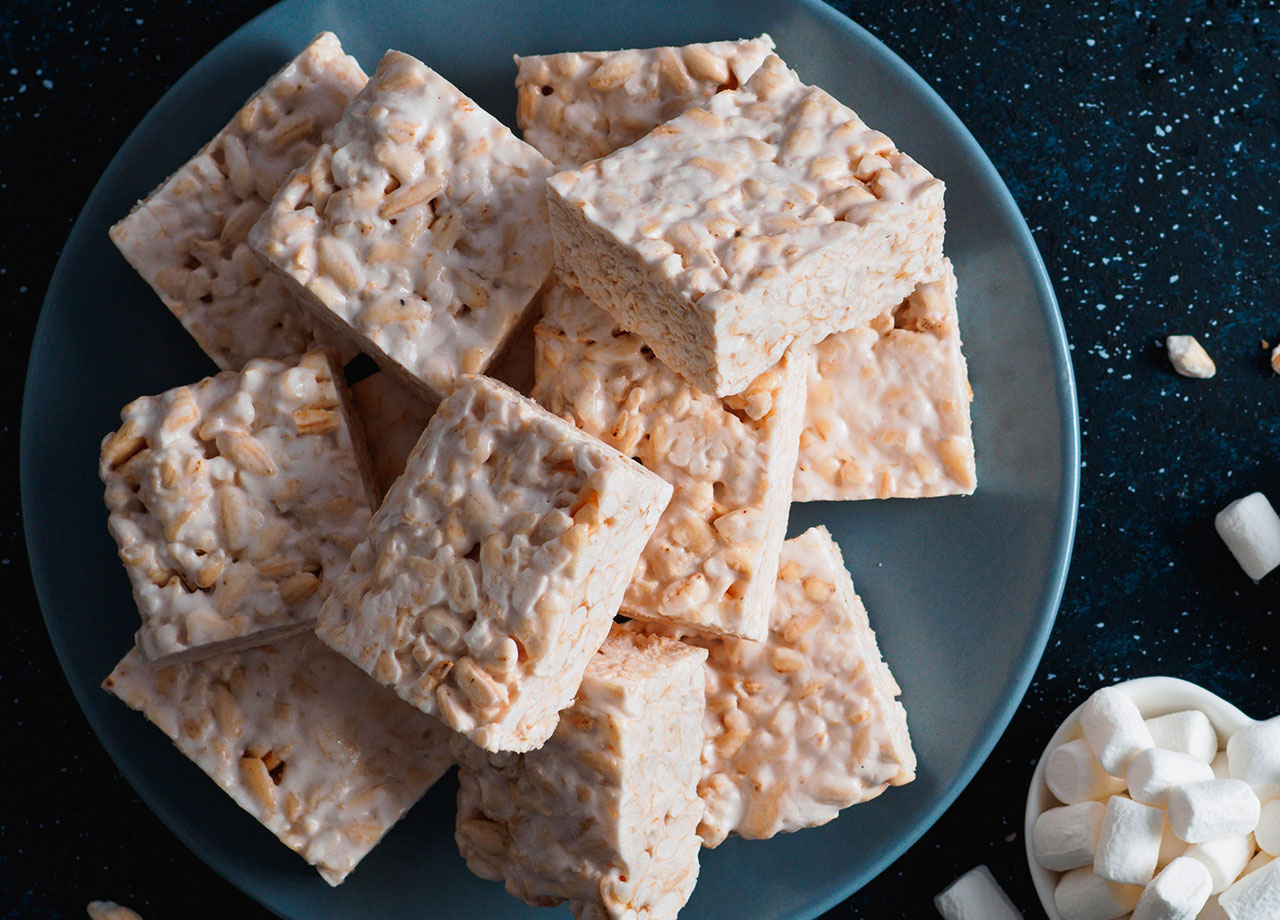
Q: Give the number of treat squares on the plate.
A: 12